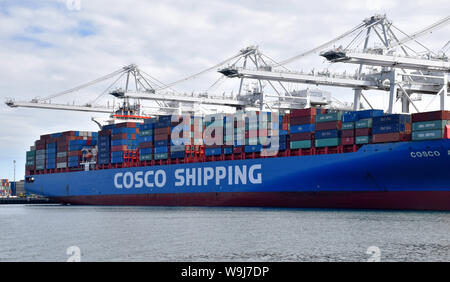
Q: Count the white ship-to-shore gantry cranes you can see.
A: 4